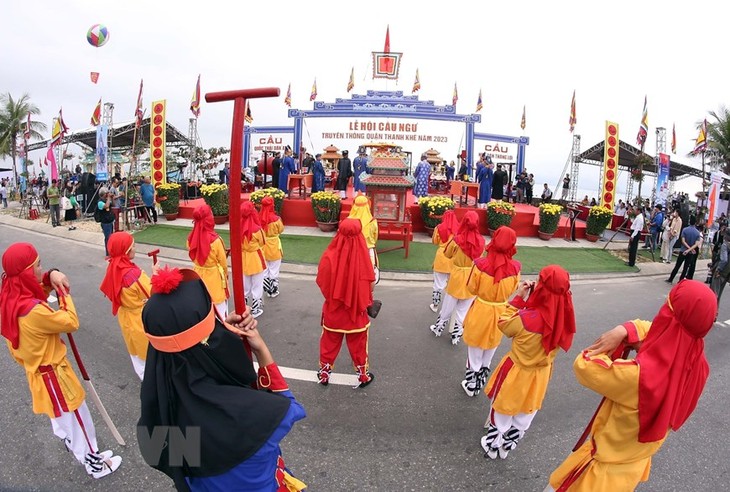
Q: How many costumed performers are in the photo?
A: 13